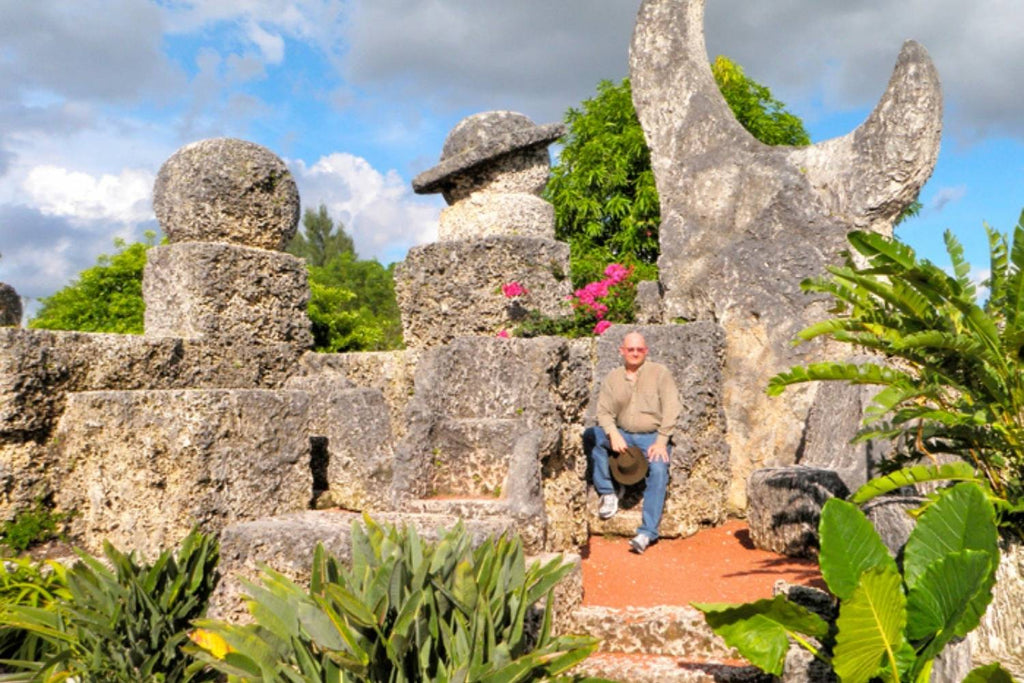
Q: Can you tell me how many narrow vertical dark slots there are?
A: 1